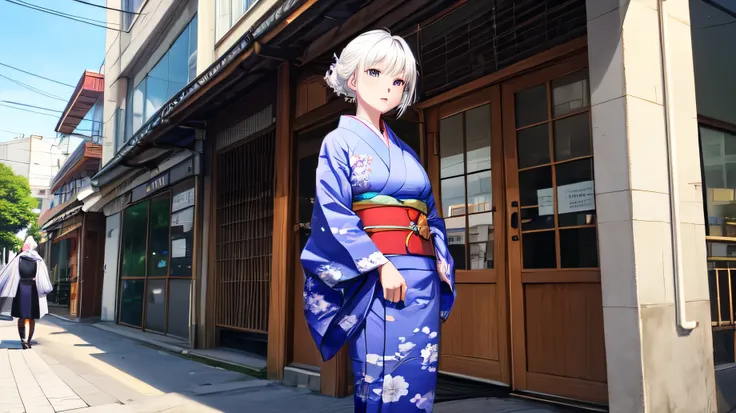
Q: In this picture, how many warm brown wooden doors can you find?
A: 2